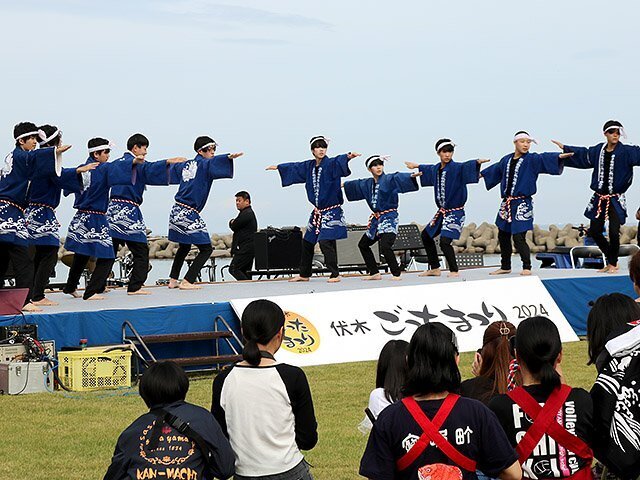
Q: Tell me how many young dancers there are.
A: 10